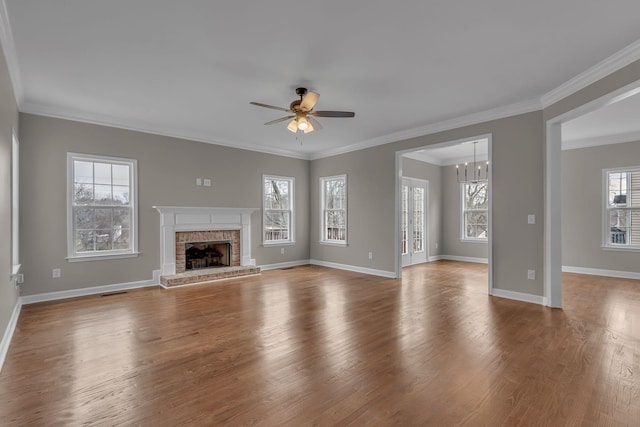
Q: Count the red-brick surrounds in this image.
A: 1